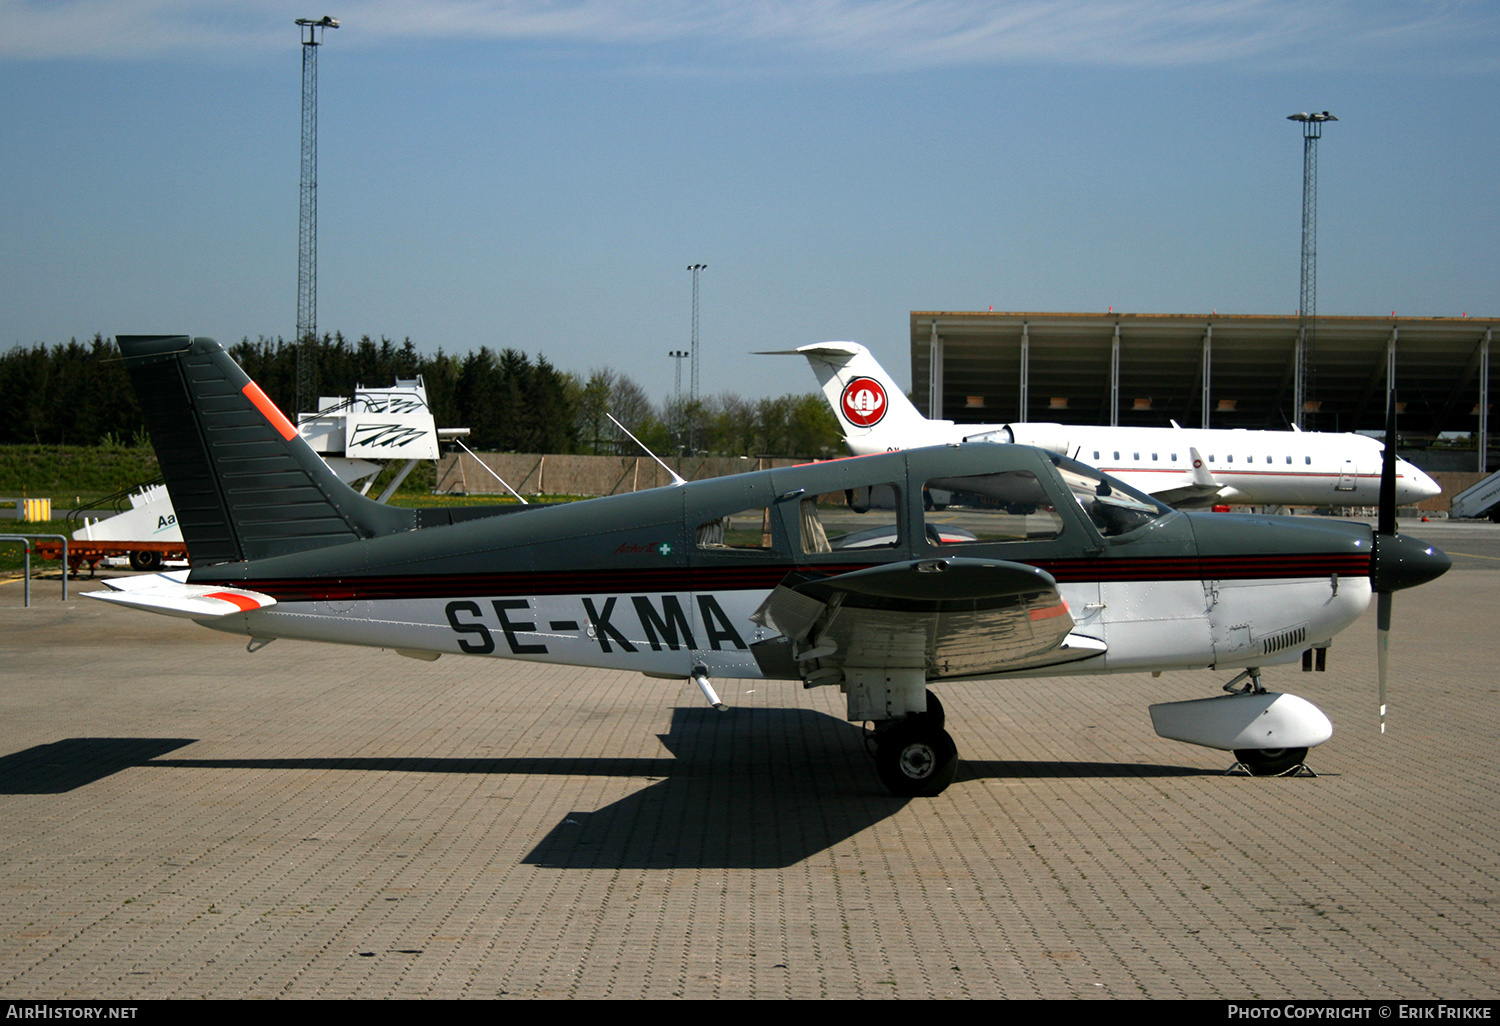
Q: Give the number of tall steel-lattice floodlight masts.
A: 4